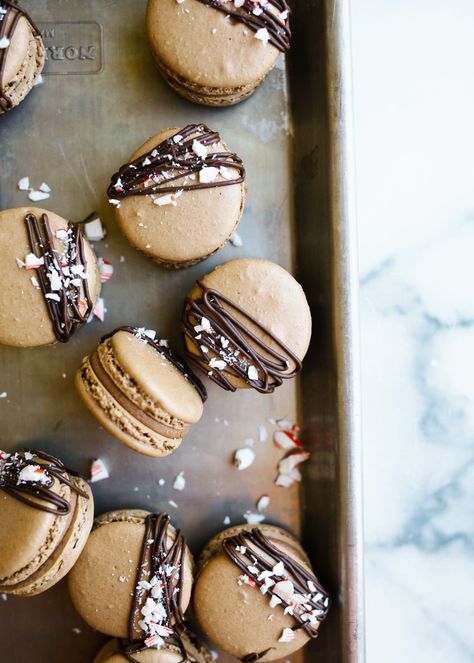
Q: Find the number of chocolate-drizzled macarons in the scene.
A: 10